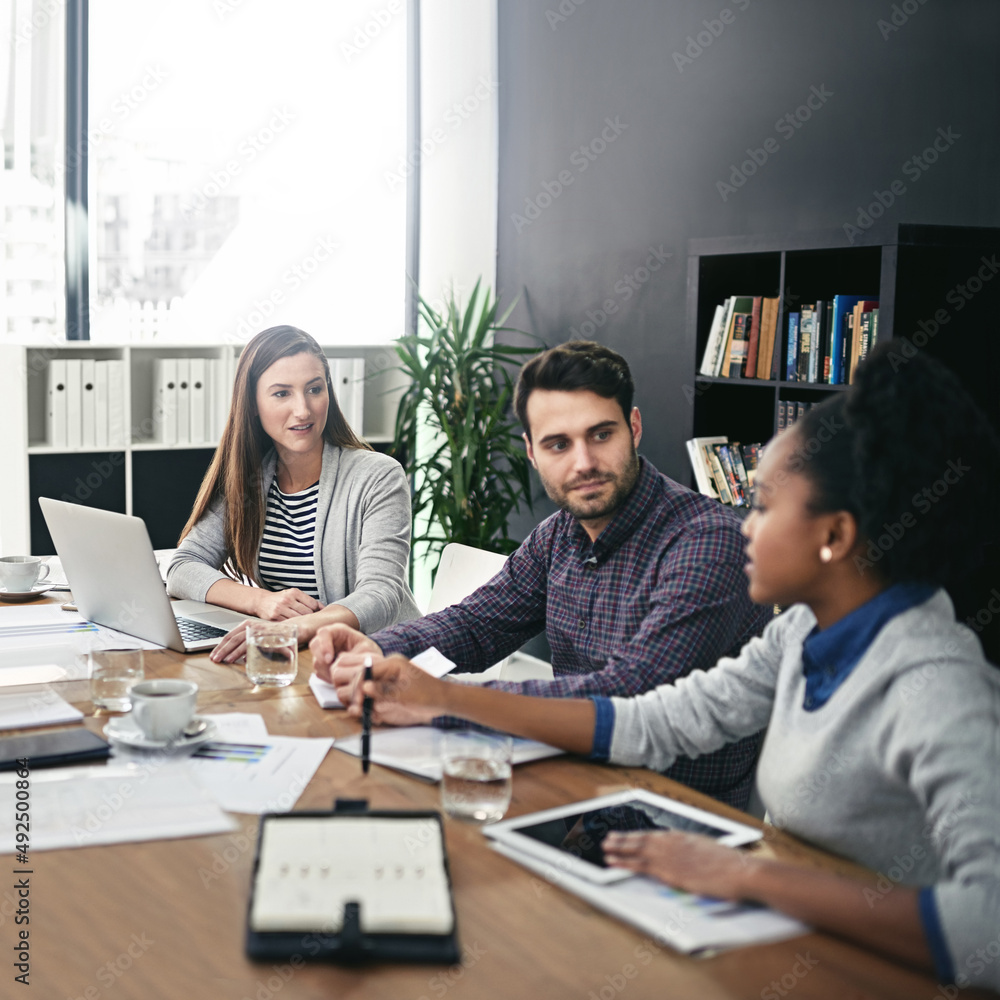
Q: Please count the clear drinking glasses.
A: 3